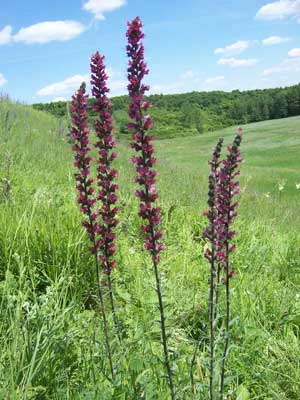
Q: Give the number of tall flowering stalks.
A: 5